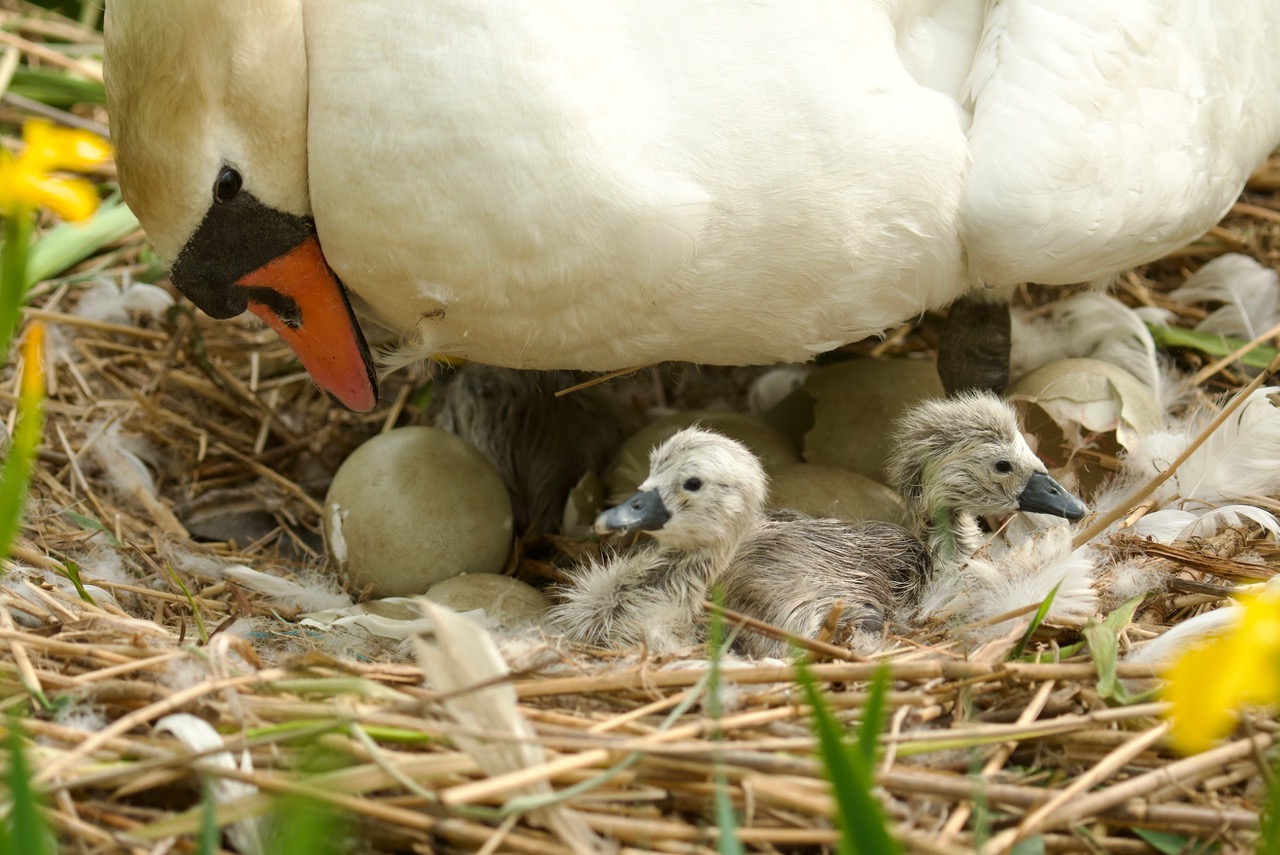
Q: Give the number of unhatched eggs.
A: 4